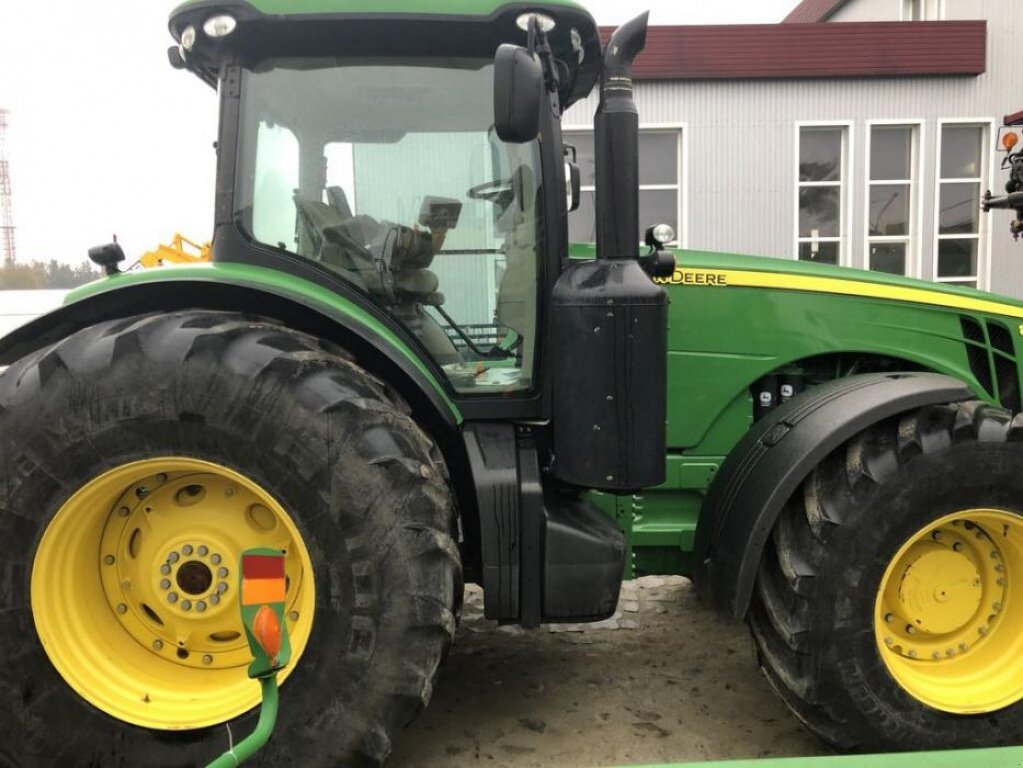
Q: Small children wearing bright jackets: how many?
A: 0